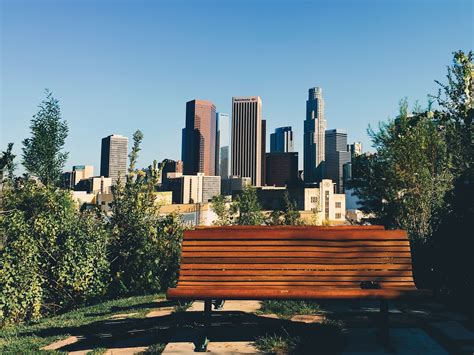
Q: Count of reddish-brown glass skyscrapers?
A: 1